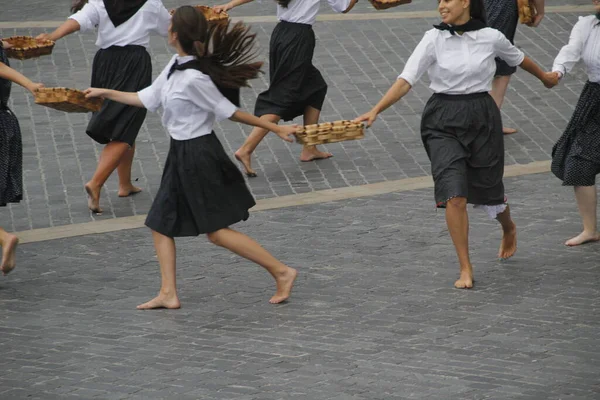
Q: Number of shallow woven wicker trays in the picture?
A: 6